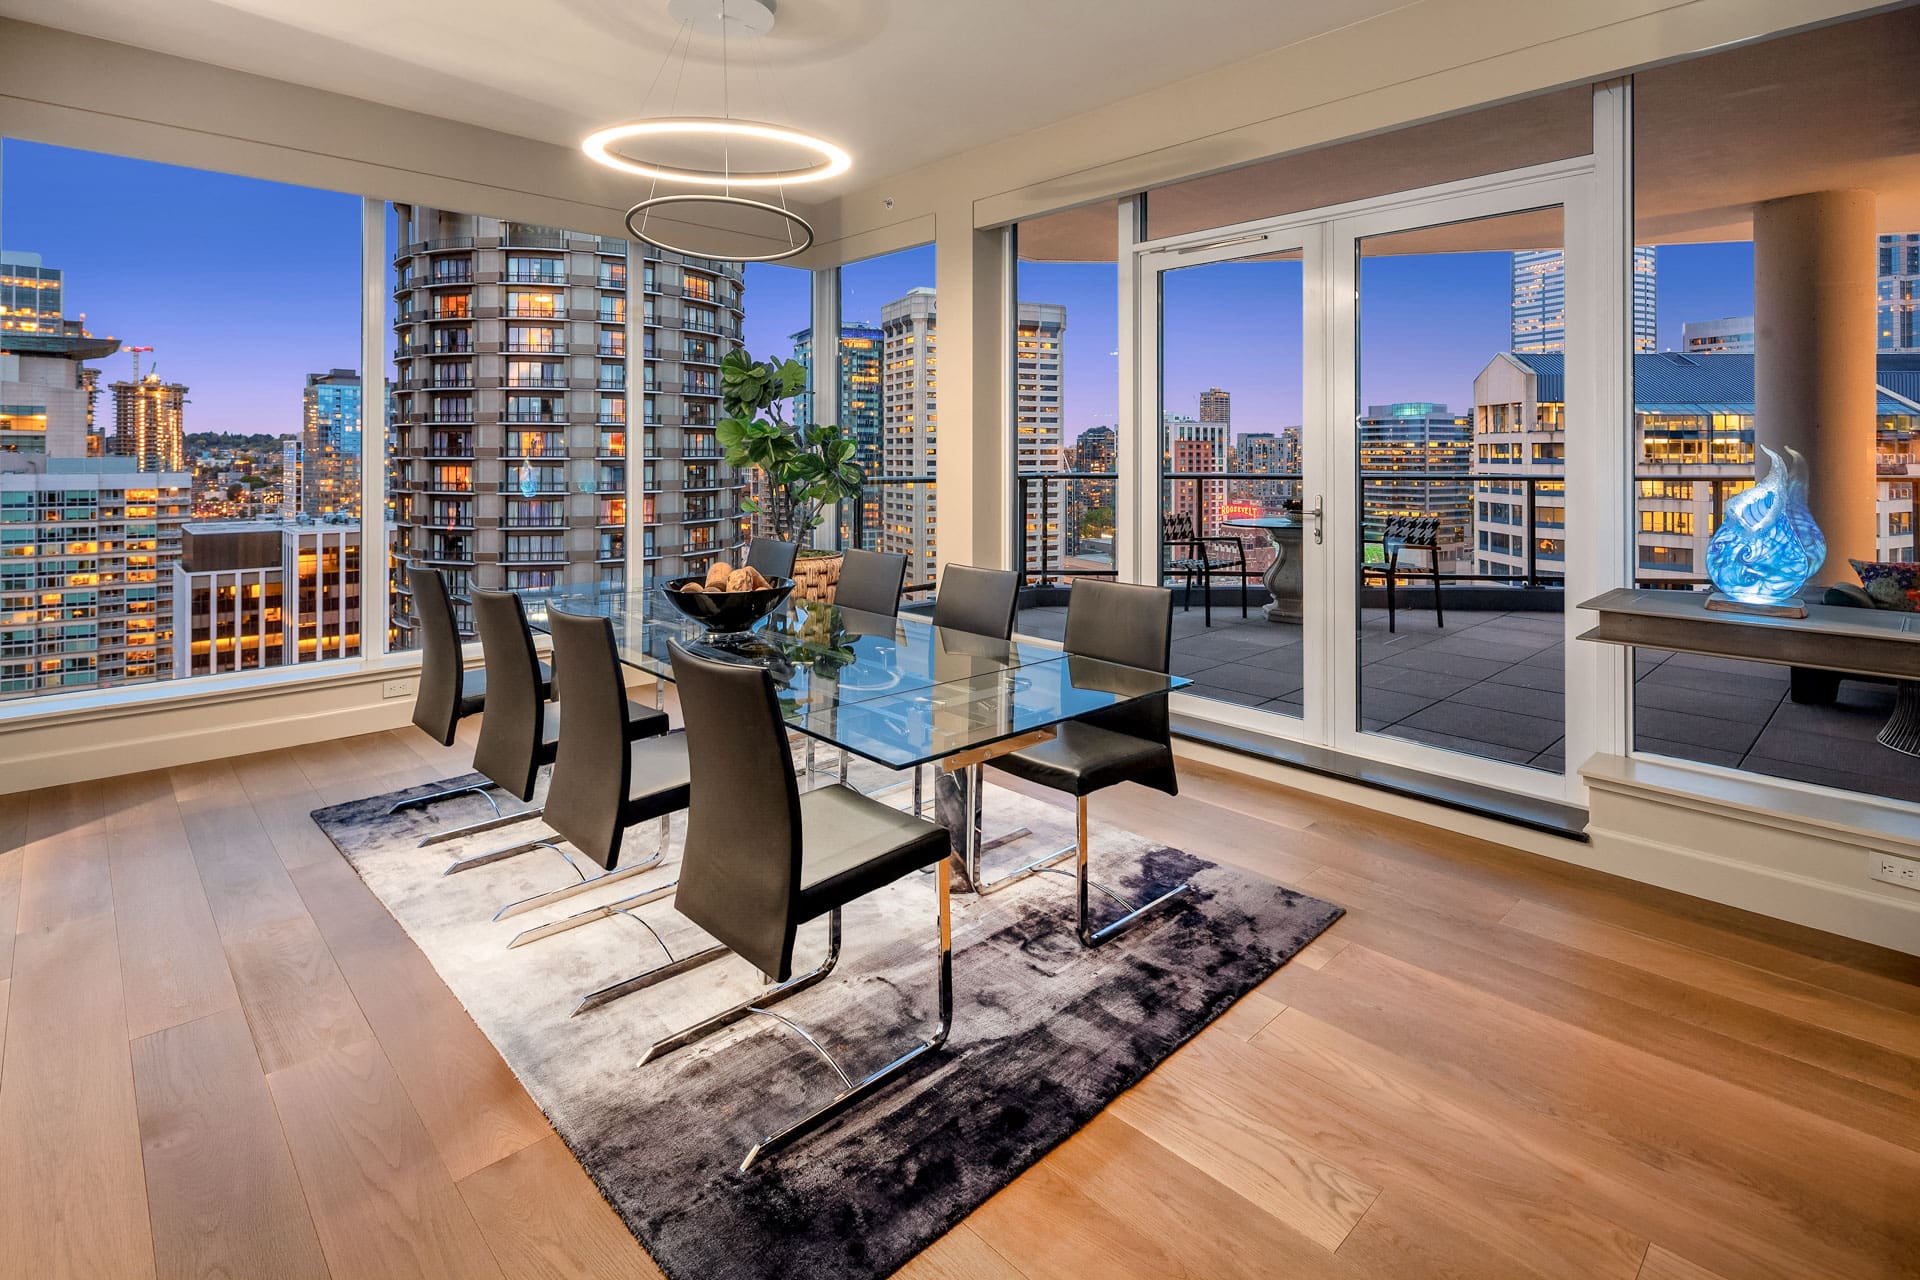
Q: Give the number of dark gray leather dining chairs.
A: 8